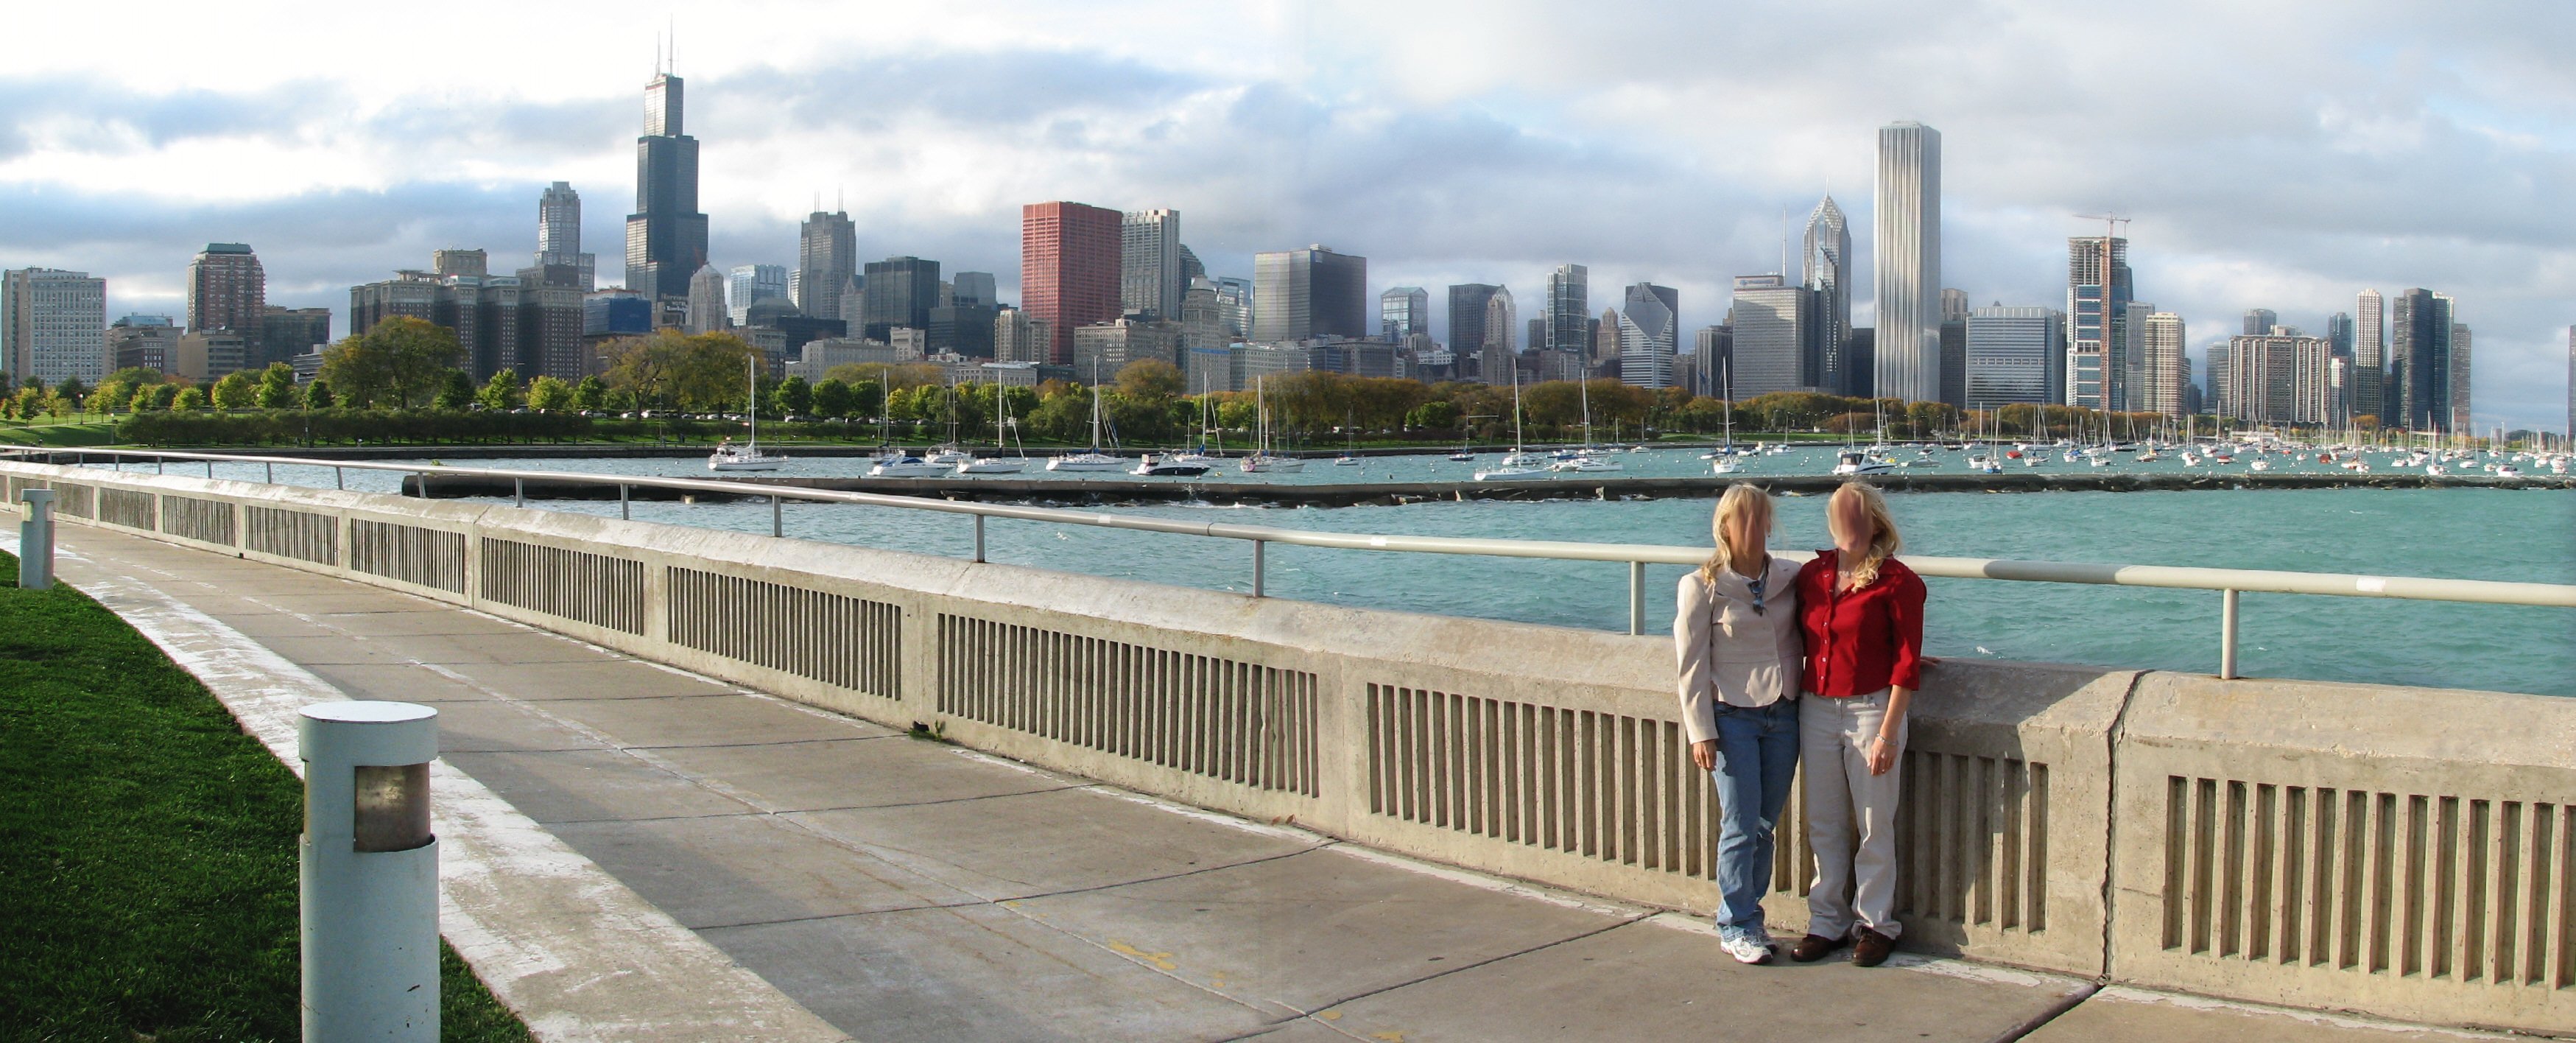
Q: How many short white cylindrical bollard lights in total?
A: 2